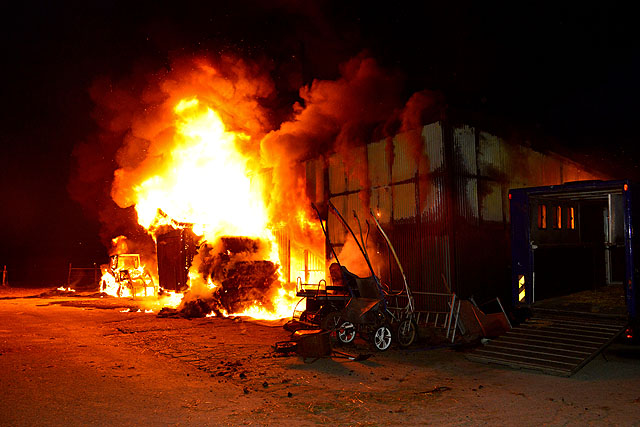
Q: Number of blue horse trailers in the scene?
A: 1